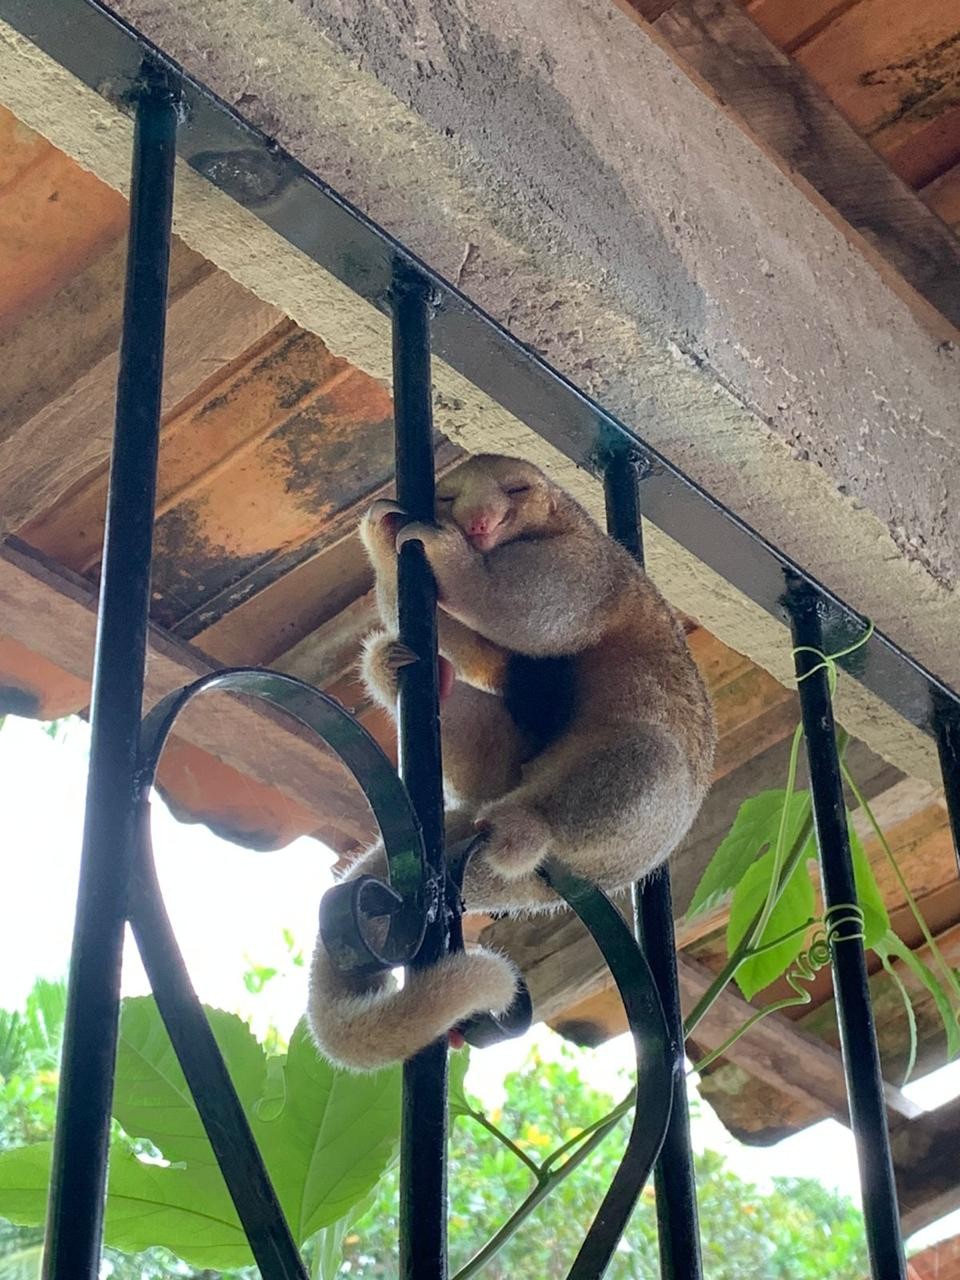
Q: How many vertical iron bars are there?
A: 5